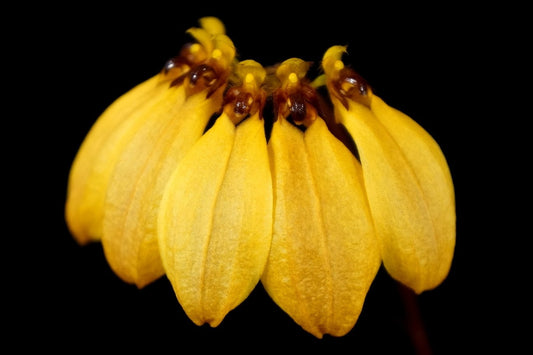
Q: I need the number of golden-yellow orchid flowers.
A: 5